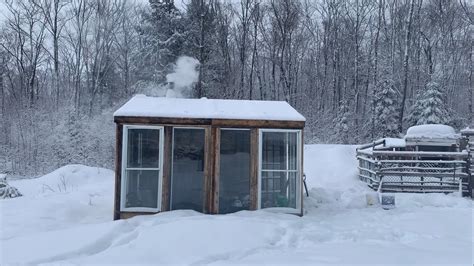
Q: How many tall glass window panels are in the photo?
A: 4